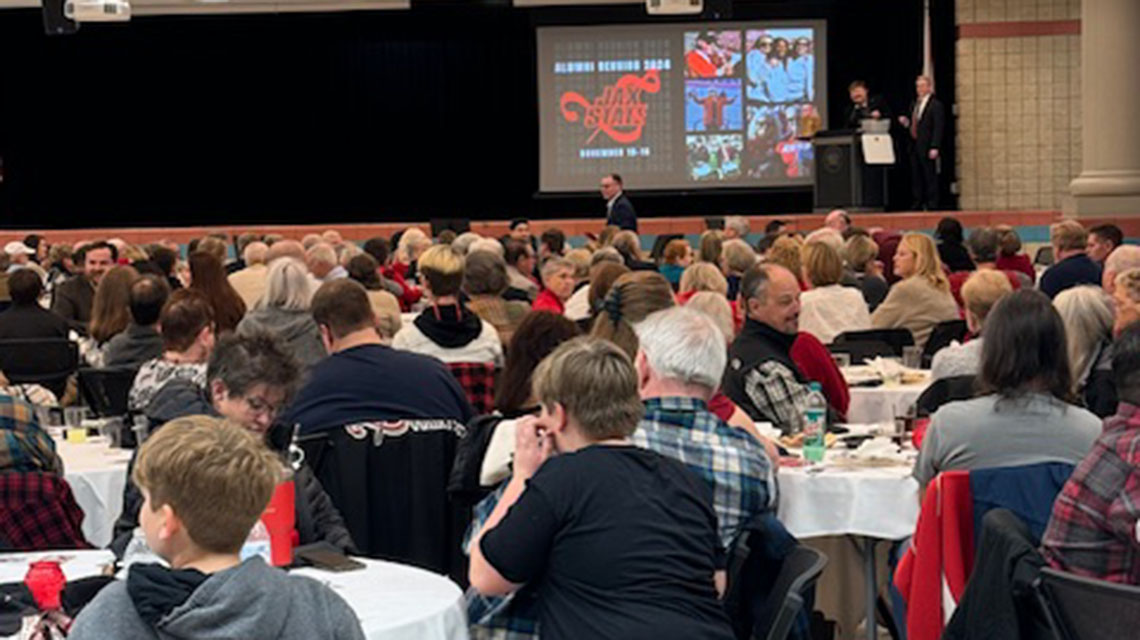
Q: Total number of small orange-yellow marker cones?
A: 0